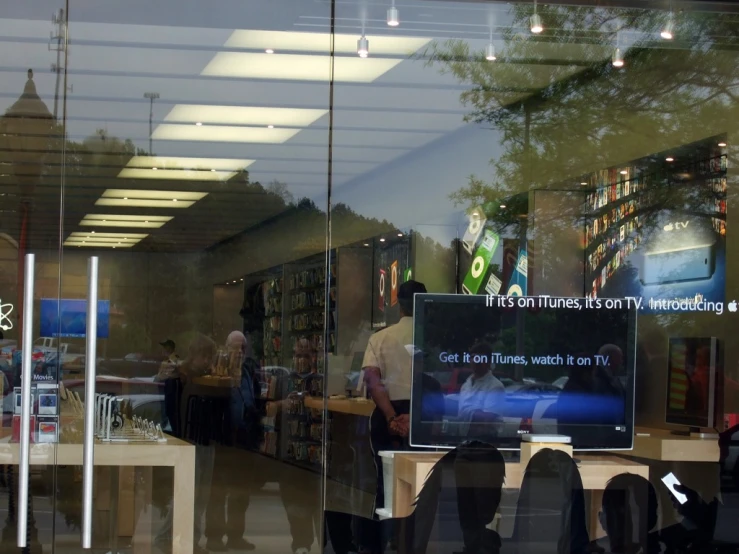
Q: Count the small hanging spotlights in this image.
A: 6